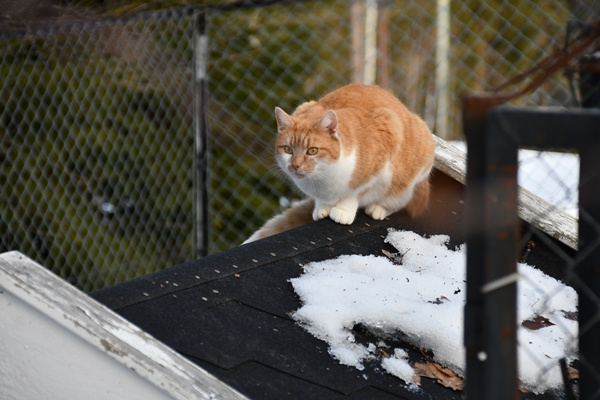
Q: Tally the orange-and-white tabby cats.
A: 1